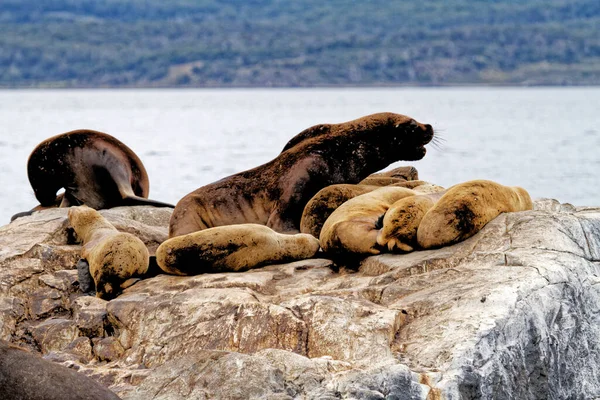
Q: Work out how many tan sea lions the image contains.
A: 6